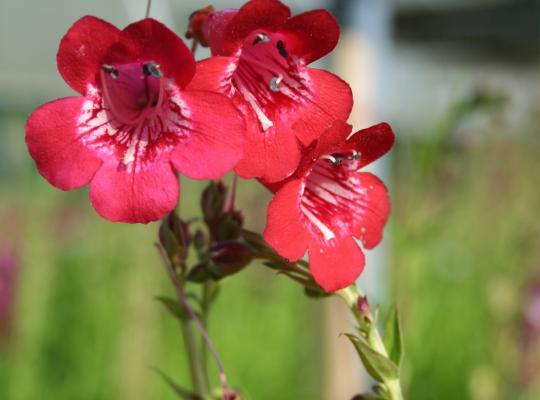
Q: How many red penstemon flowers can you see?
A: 3